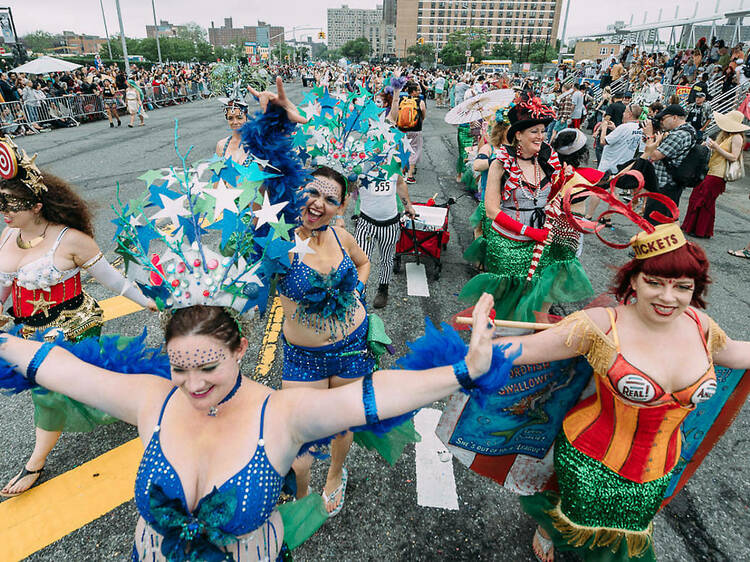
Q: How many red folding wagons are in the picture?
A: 1